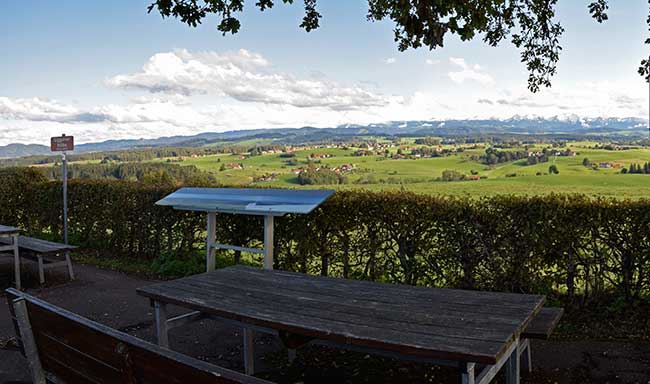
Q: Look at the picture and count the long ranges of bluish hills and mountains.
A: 1